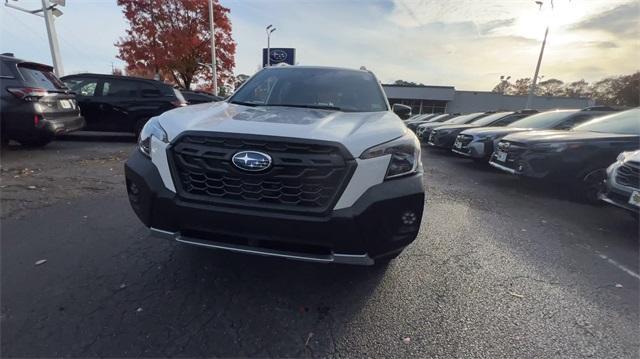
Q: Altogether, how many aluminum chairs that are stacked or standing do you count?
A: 0